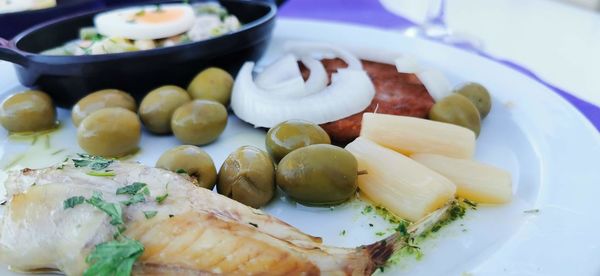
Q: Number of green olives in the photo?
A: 12